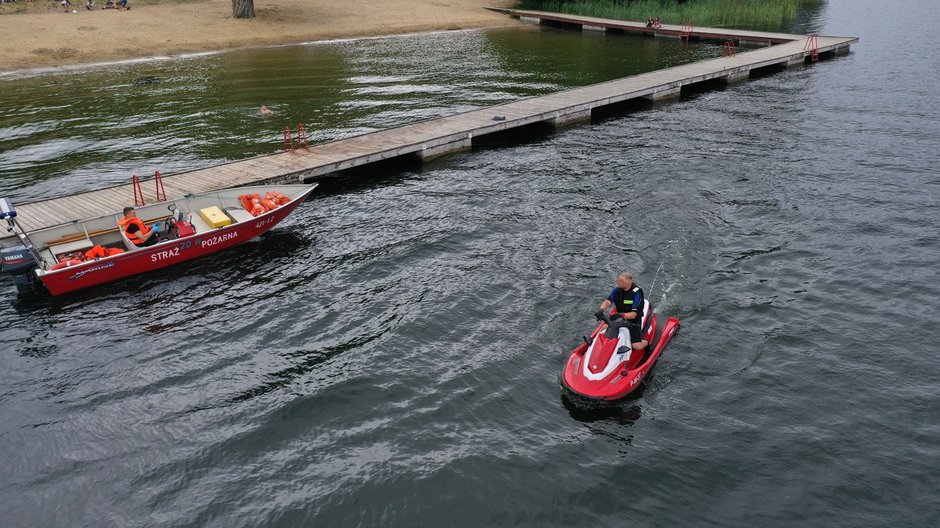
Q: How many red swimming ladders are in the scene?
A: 5